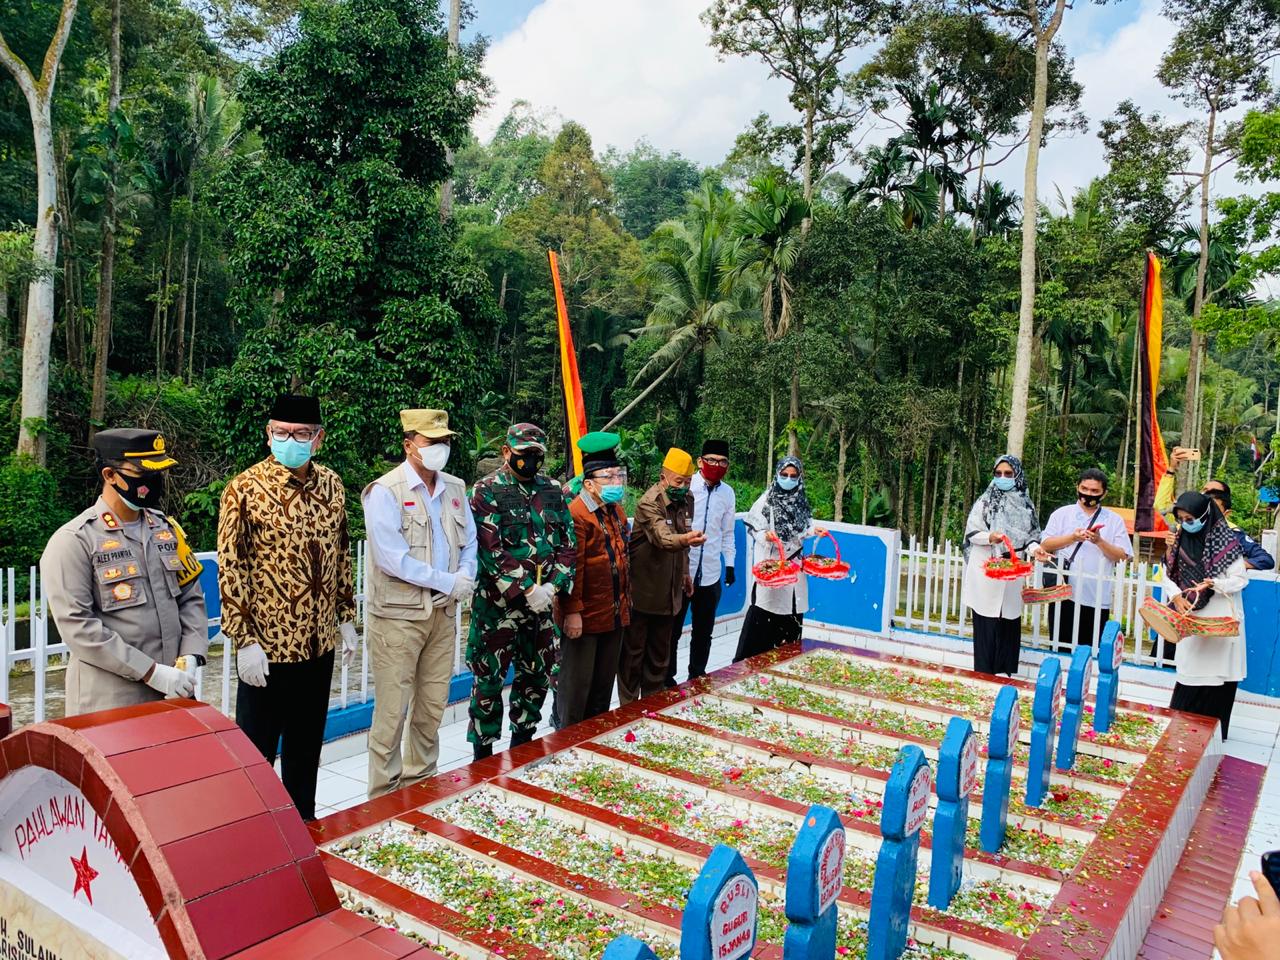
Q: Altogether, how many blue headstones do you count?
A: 9